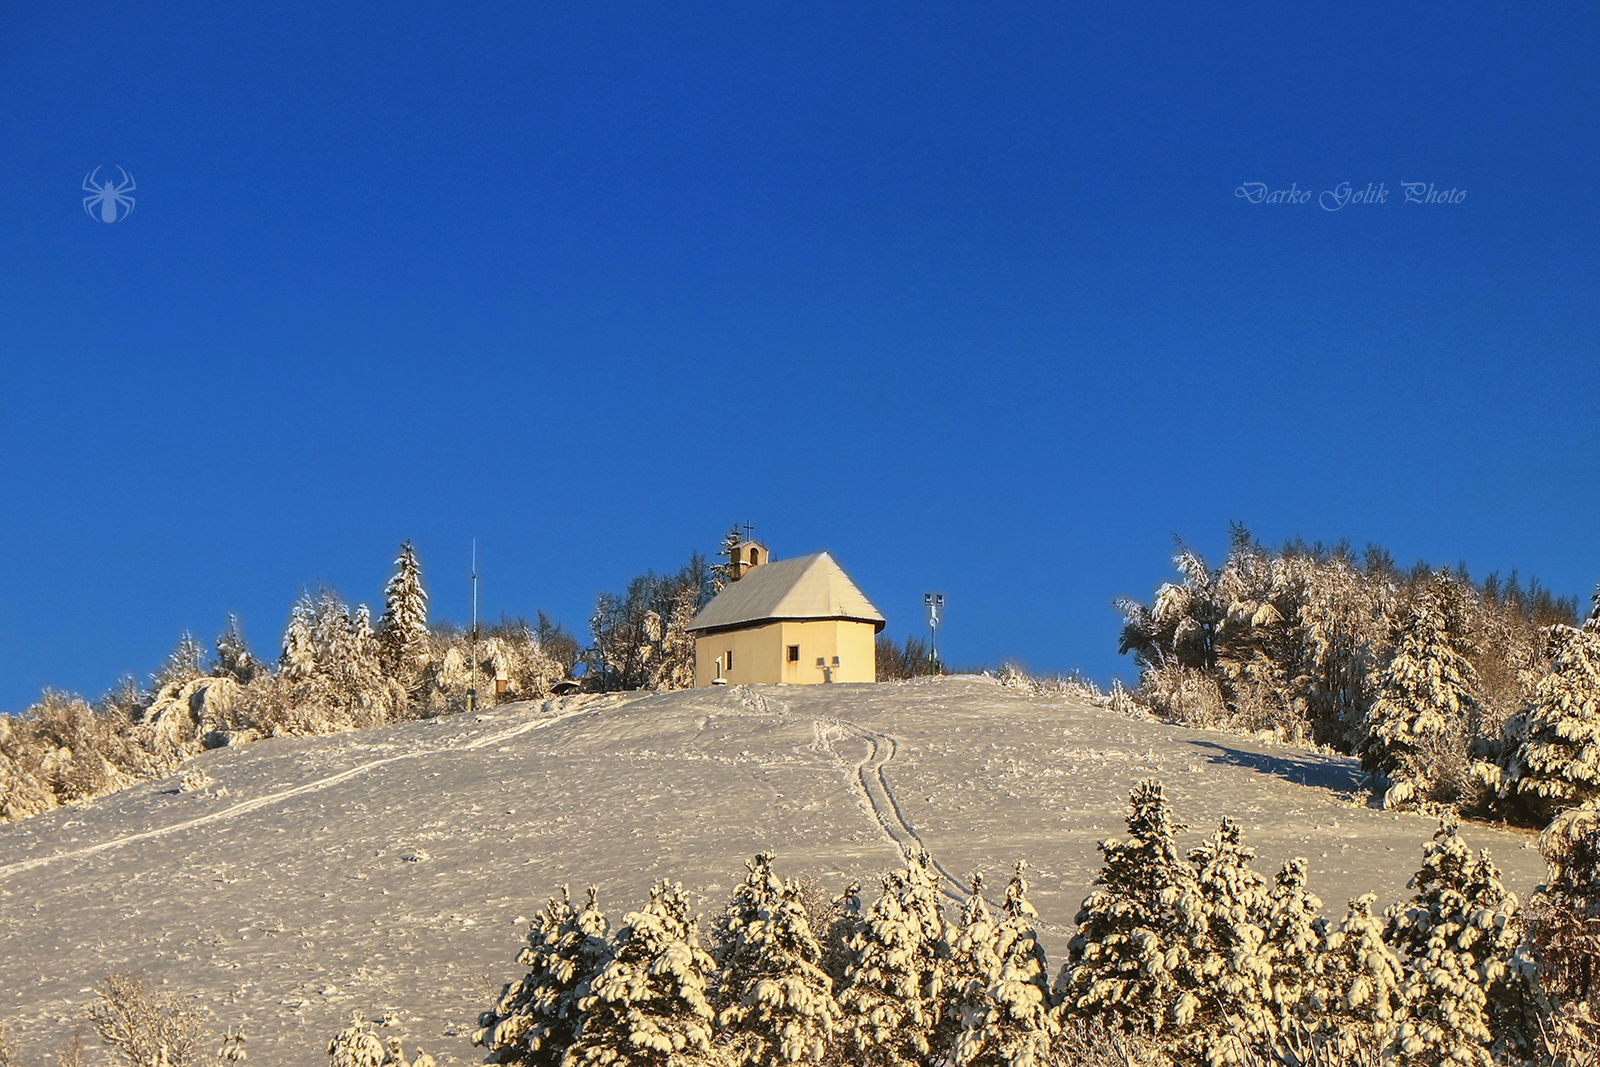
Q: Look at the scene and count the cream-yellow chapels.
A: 1